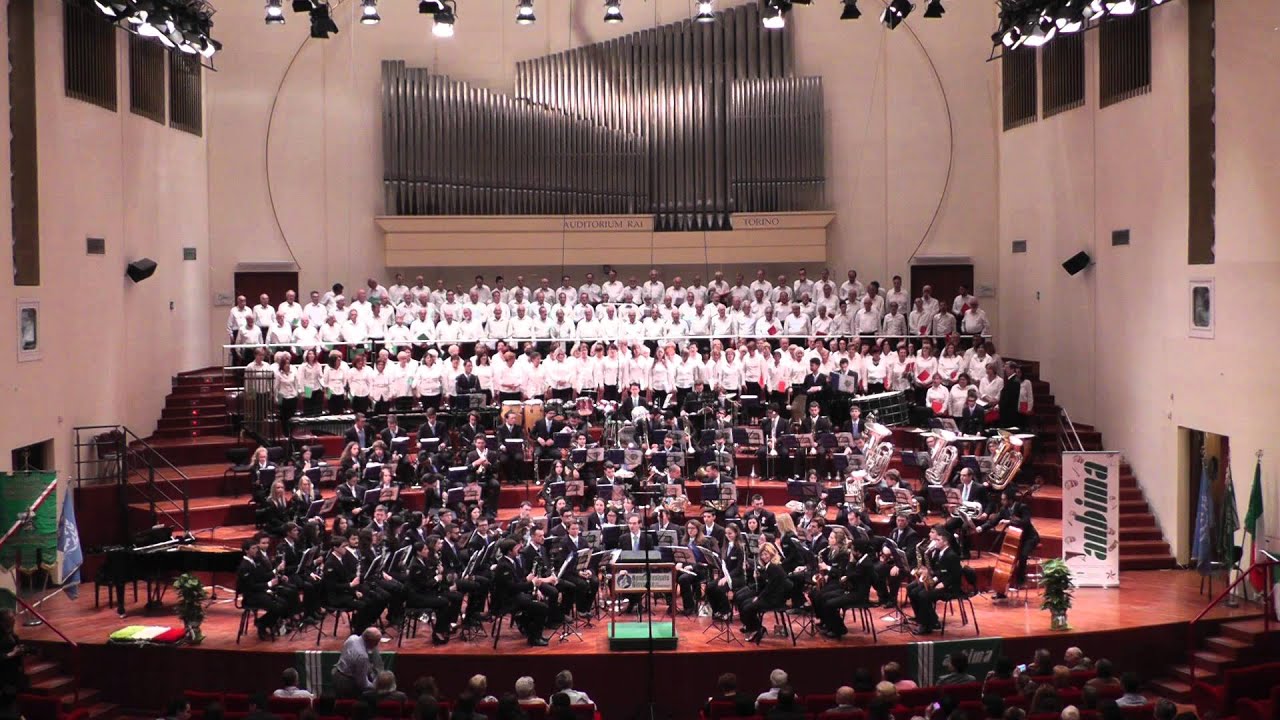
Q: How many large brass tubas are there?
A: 3